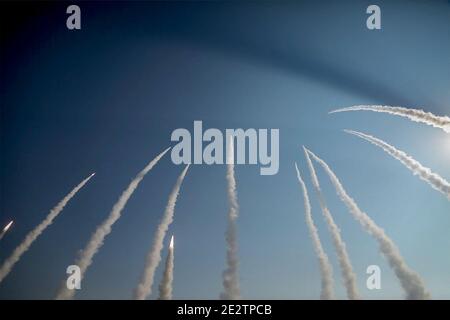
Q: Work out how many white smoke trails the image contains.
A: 11